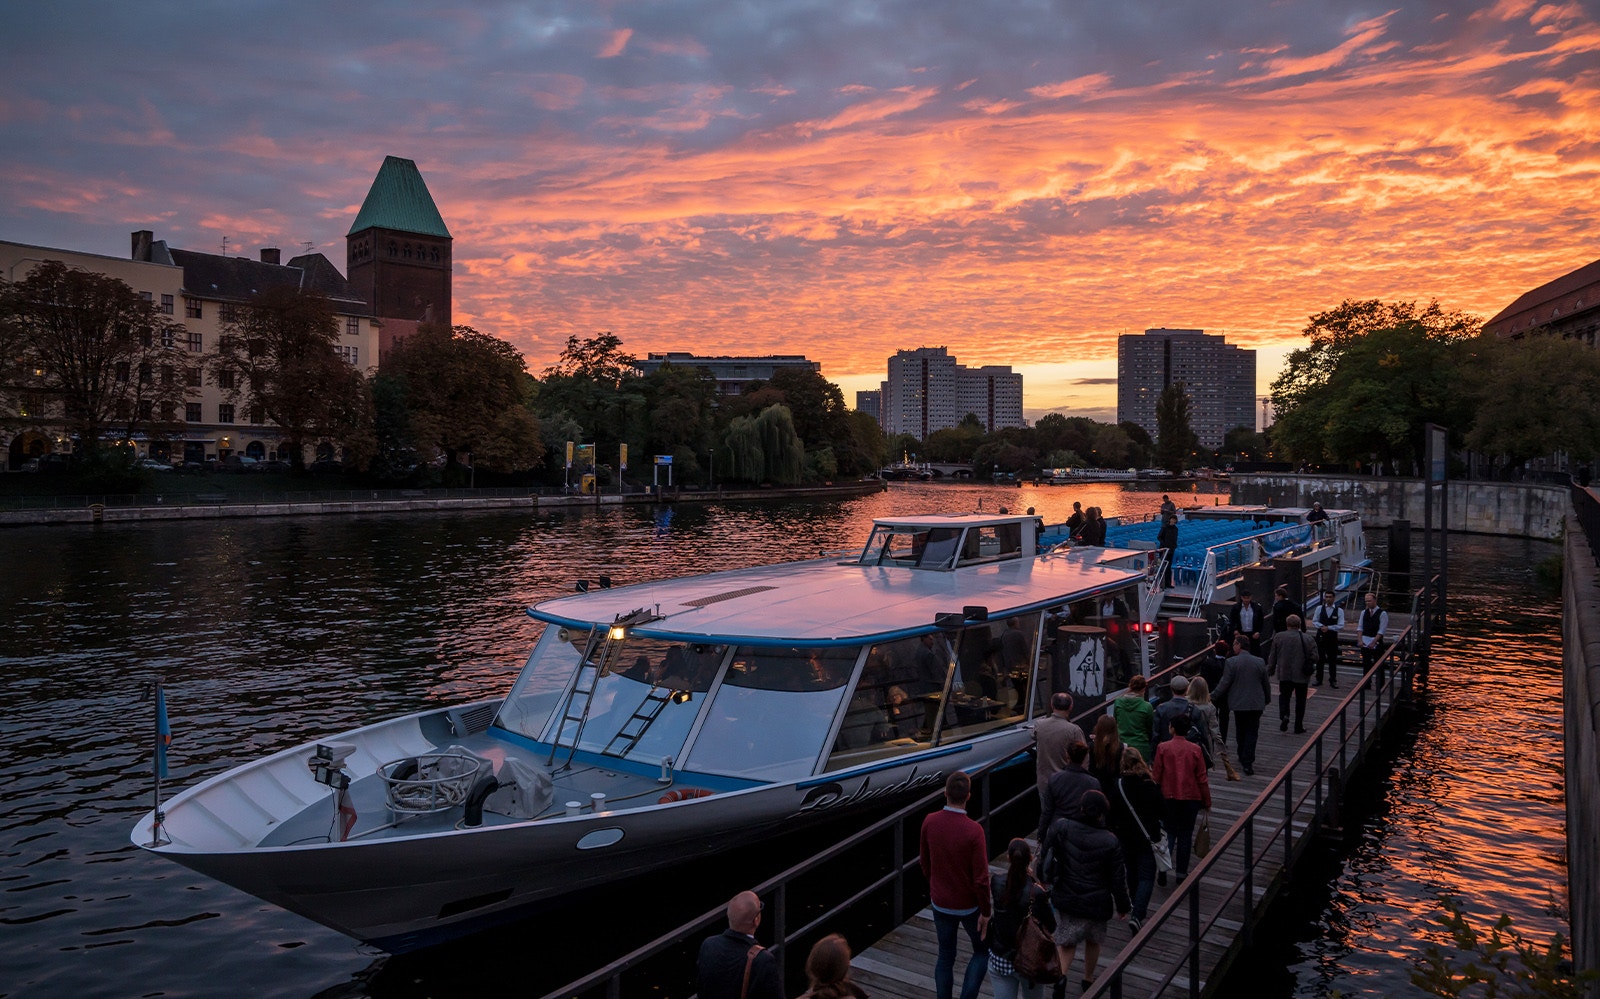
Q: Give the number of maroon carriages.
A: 0